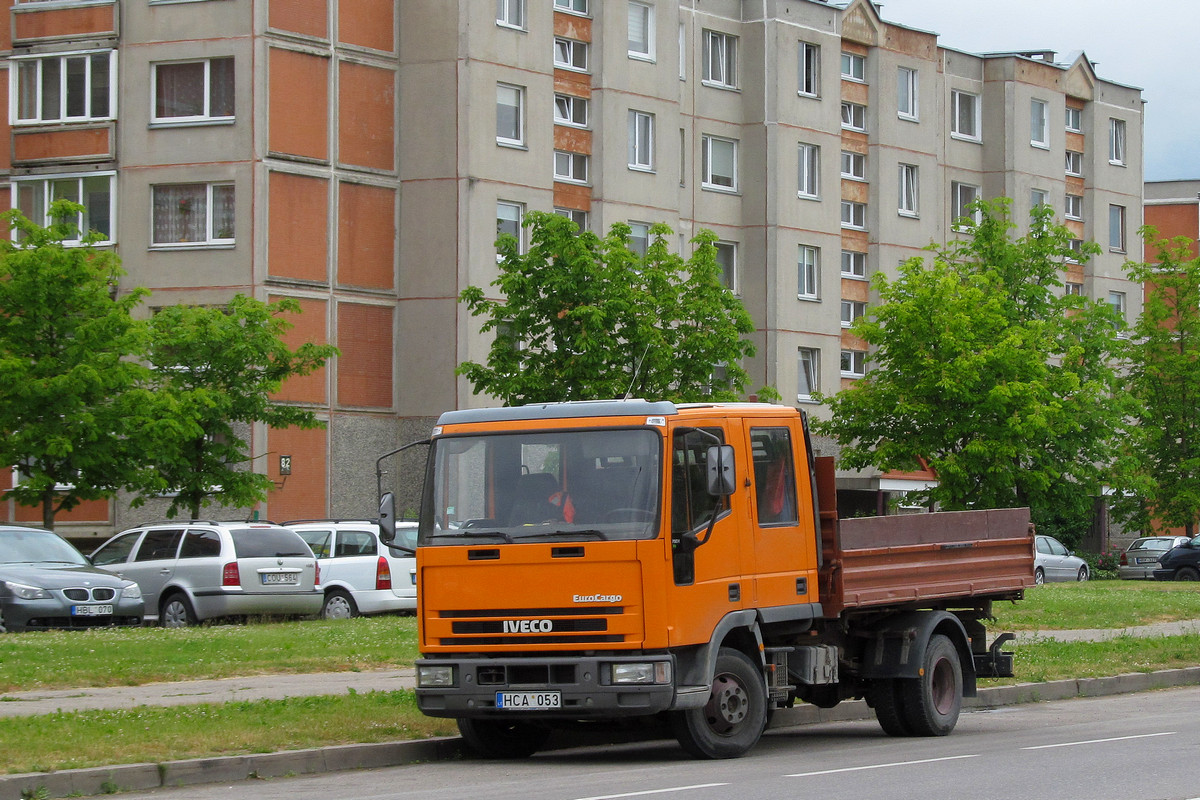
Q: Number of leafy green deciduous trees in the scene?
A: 5